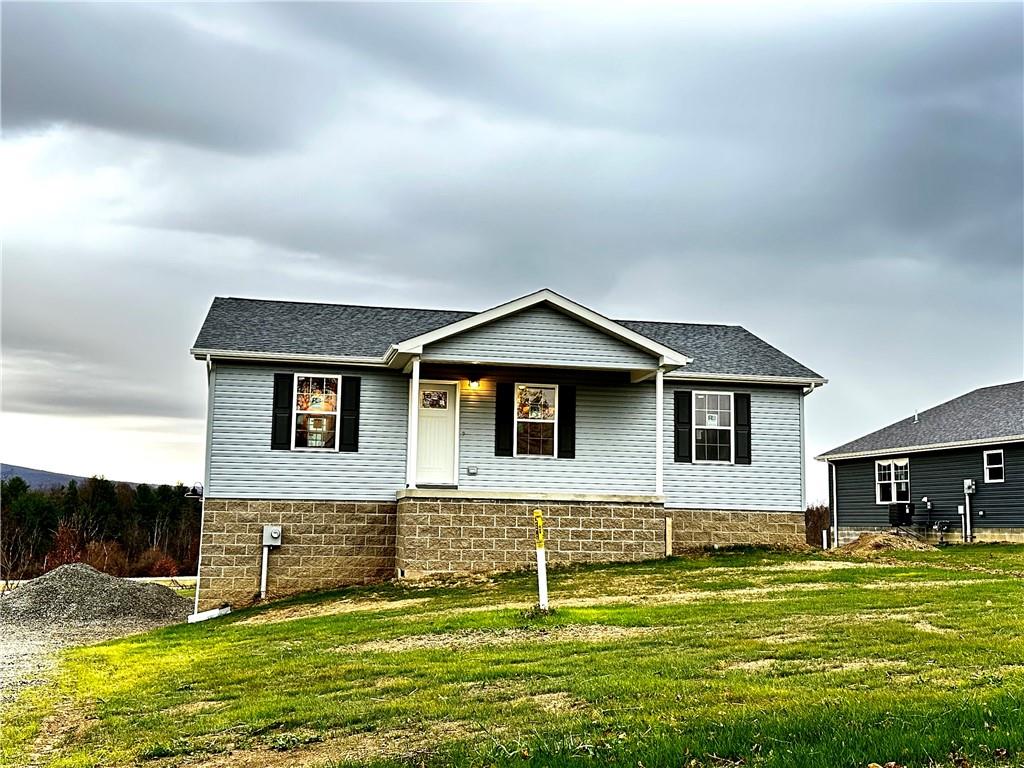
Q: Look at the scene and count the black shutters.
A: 6